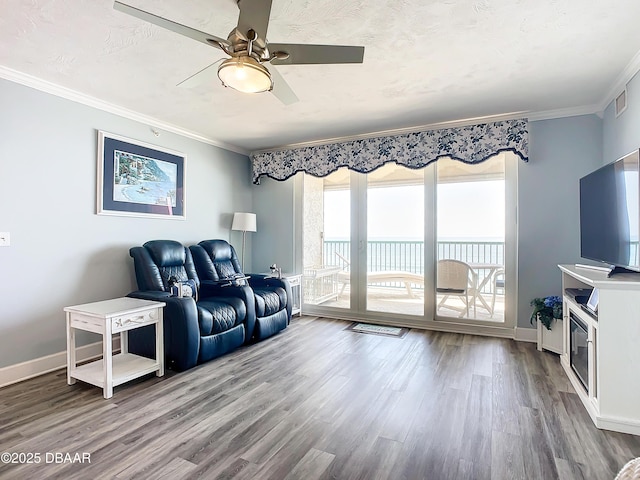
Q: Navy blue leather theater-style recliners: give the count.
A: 2